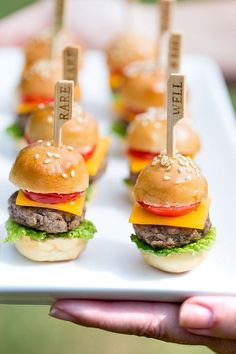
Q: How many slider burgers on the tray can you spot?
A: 8